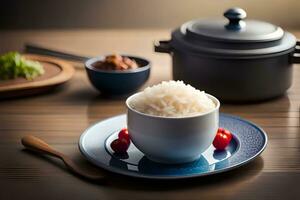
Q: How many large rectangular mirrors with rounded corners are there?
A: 0